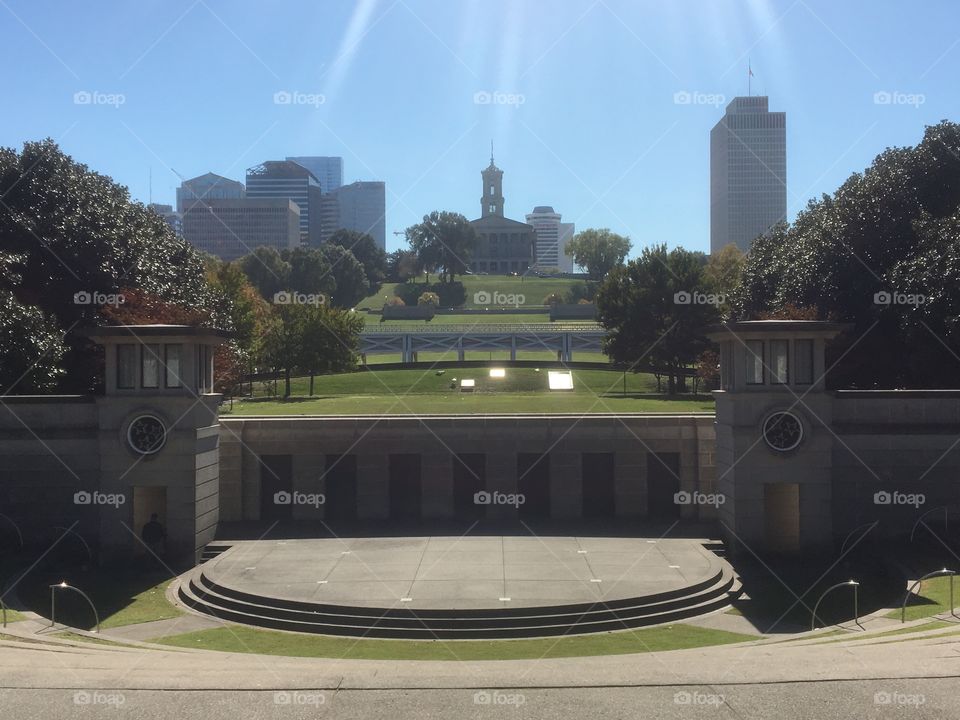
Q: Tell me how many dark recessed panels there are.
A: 7